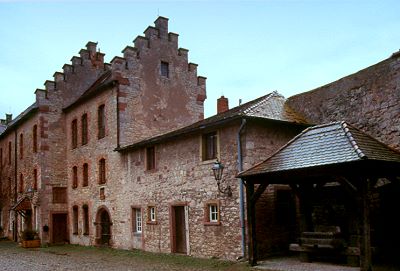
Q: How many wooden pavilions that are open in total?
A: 1